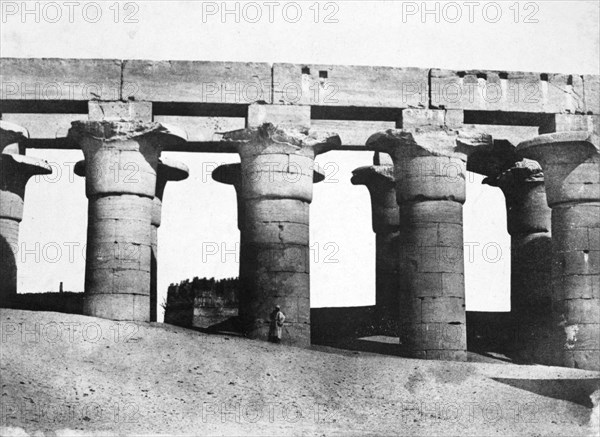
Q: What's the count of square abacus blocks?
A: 4